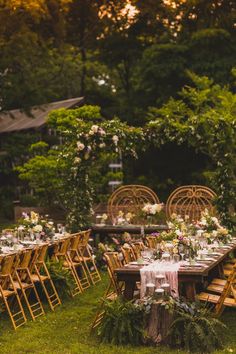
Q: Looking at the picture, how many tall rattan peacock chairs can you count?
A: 2